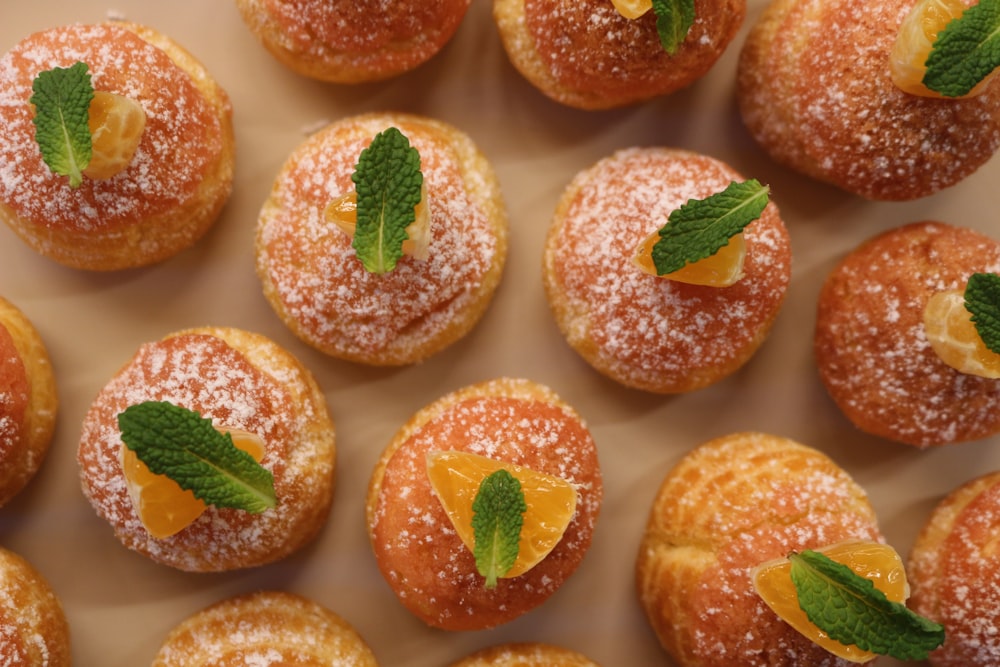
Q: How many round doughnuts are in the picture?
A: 15